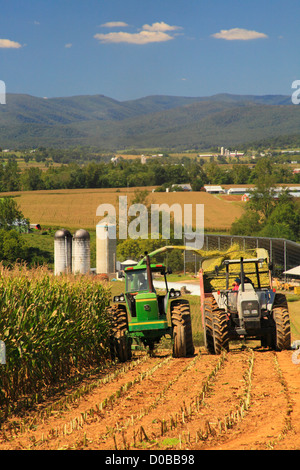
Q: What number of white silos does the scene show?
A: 3